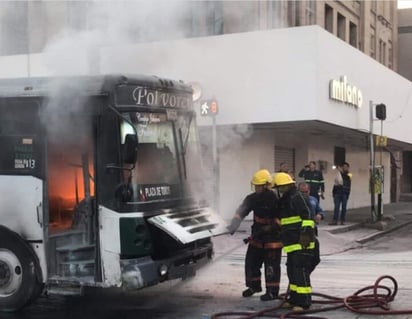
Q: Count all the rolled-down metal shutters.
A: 1